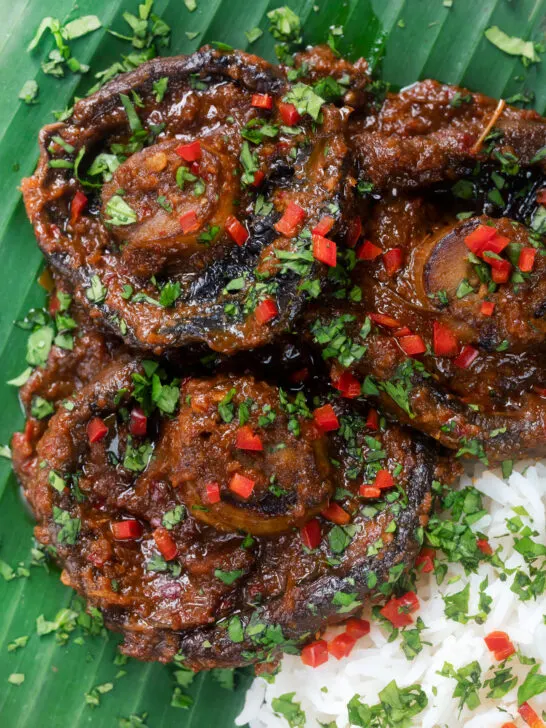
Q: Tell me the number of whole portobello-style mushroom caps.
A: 3